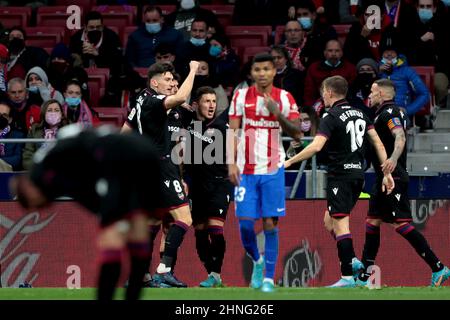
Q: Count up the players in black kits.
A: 6